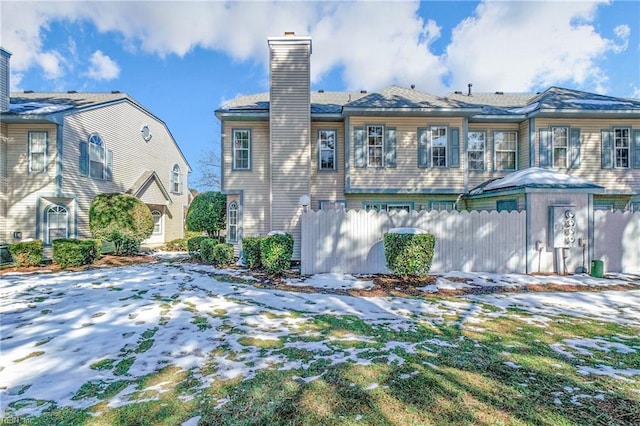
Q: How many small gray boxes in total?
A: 2